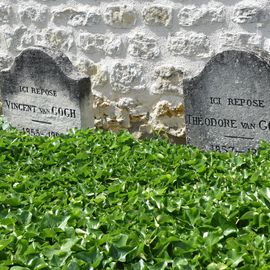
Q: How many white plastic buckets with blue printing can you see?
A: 0